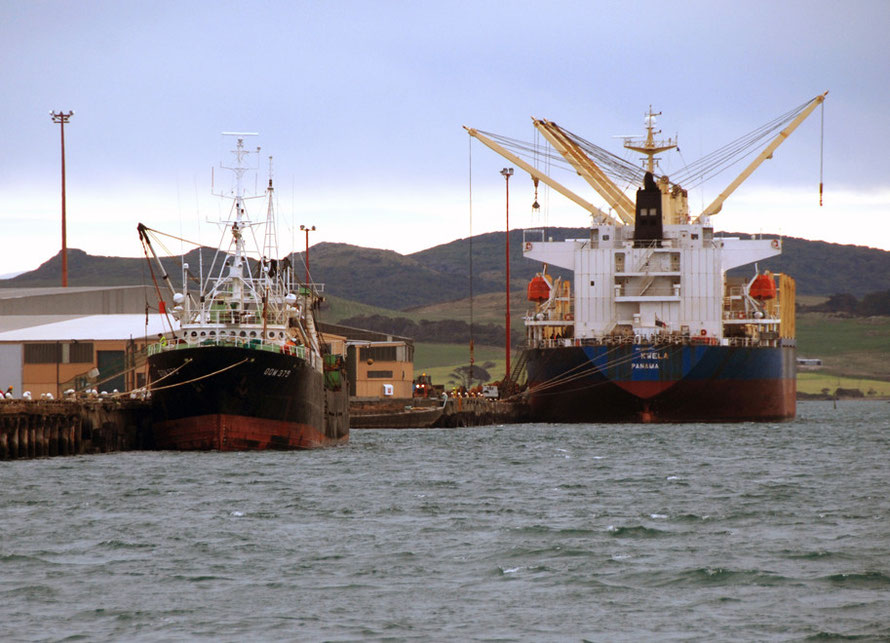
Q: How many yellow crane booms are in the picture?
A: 4